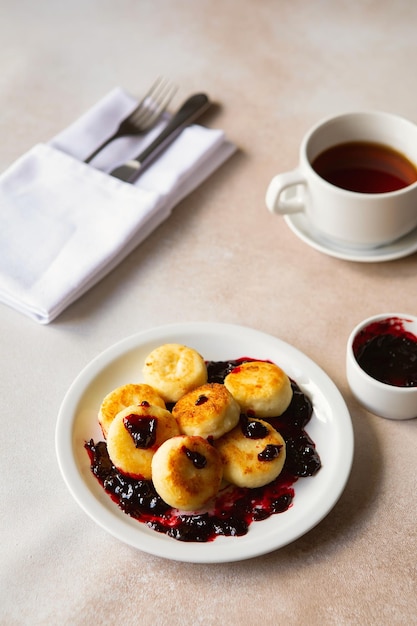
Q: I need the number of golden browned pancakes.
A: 7